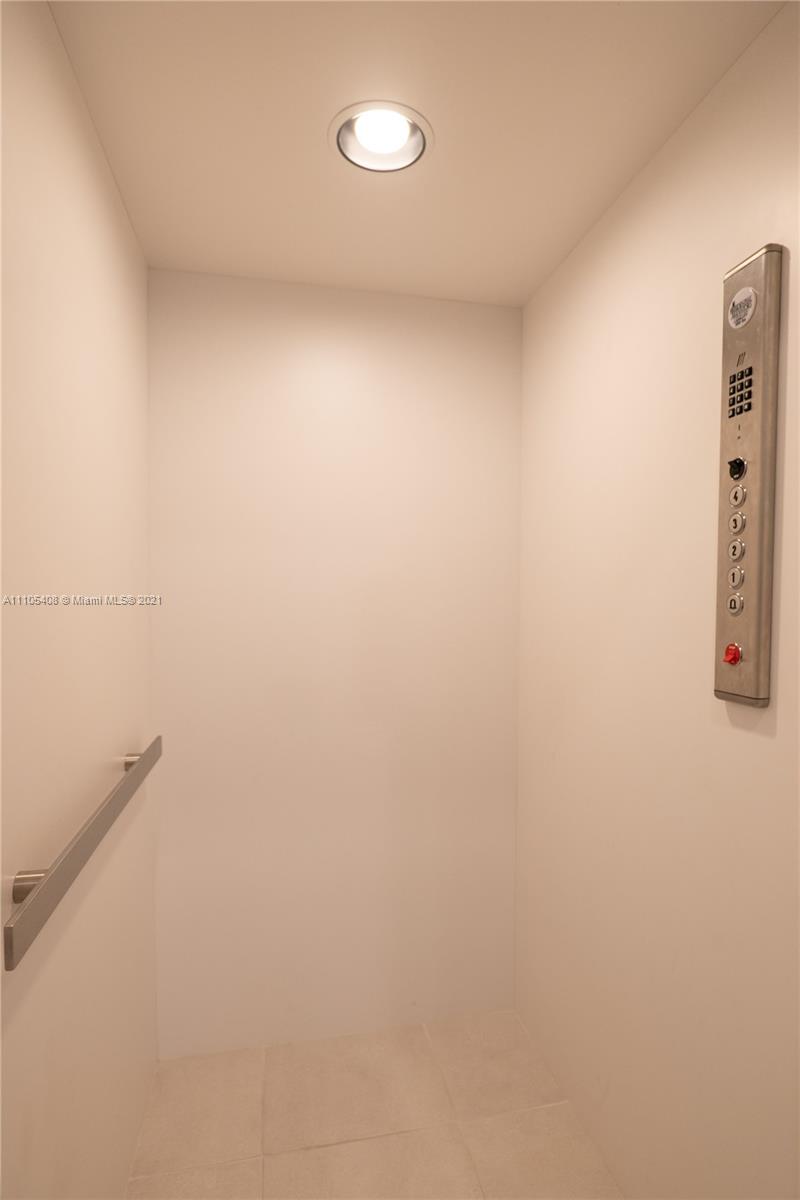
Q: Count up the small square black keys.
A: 12